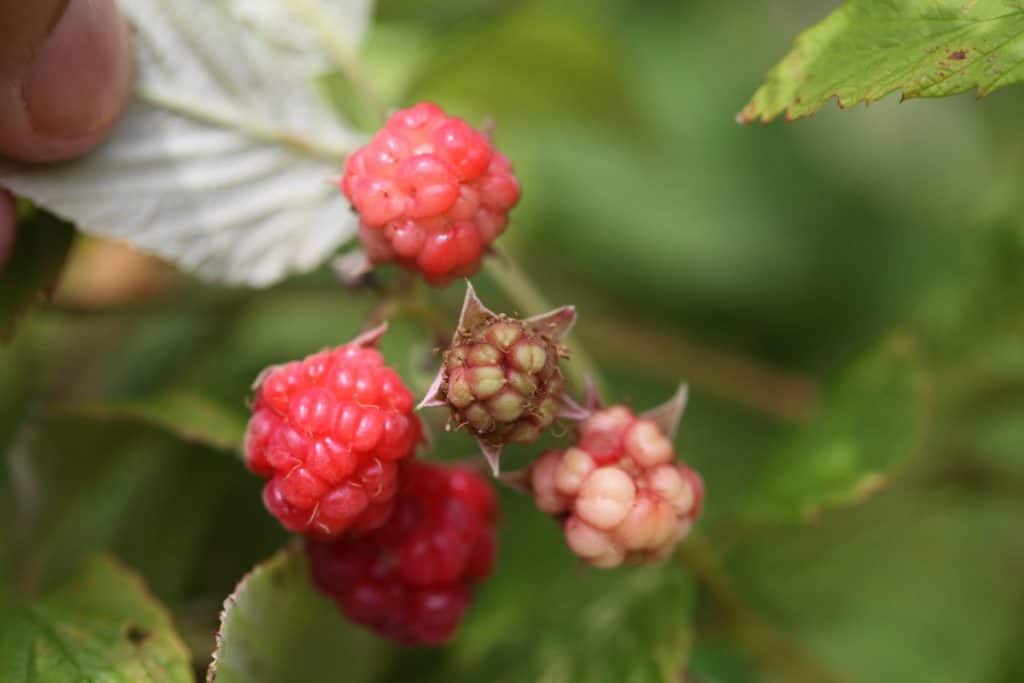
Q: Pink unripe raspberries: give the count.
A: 1